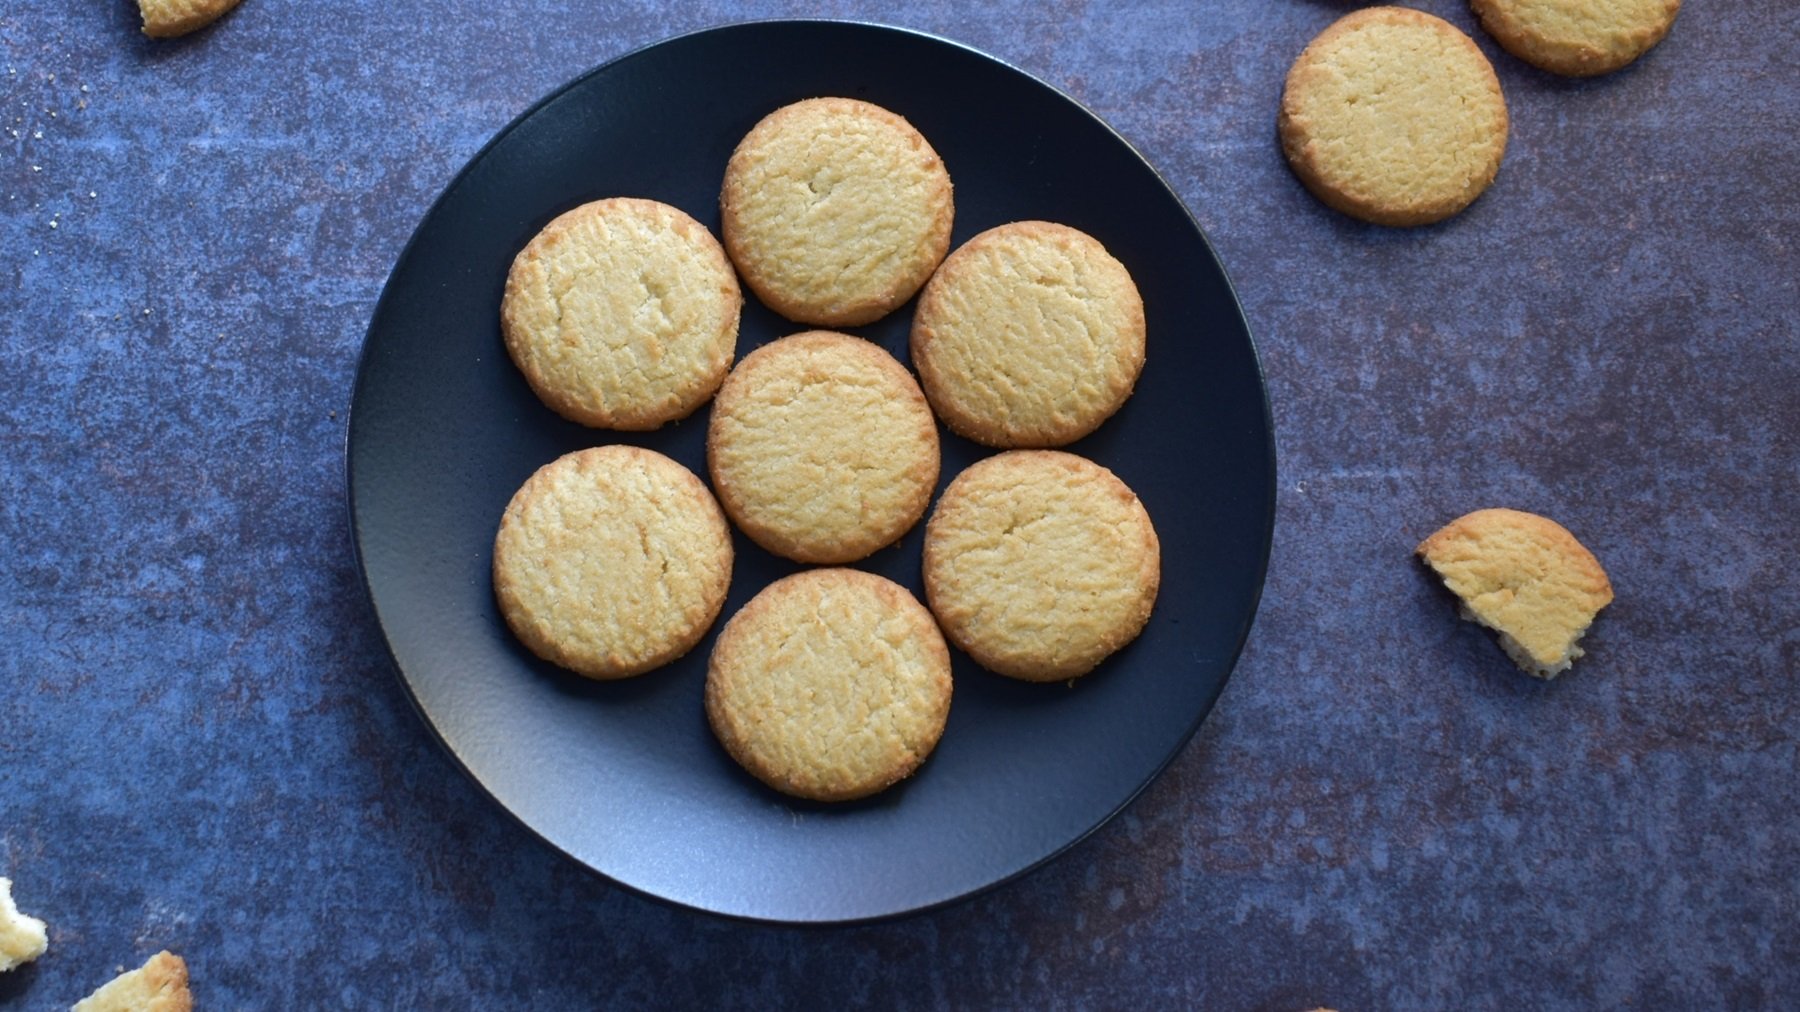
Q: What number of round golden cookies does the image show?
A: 9